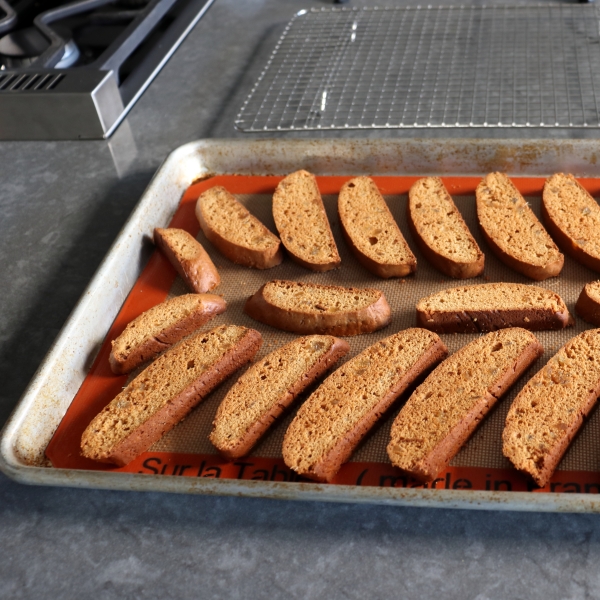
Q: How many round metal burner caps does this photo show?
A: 1